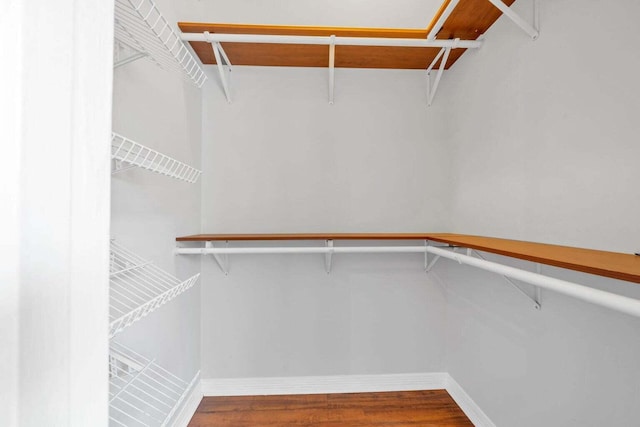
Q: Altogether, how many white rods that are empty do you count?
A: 4